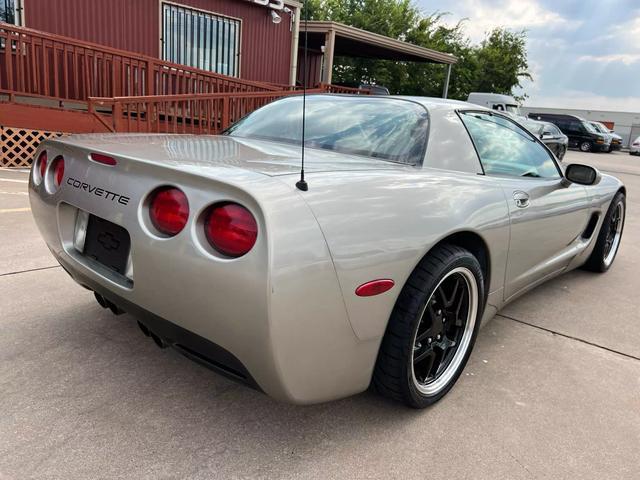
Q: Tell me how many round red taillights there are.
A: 4